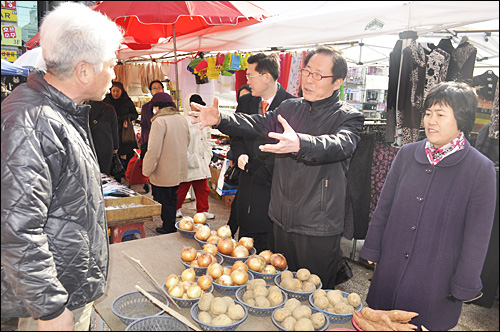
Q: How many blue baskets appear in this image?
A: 14